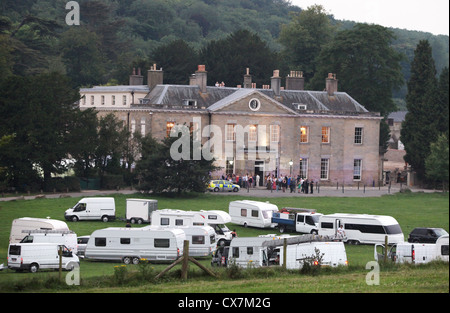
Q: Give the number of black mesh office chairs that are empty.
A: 0